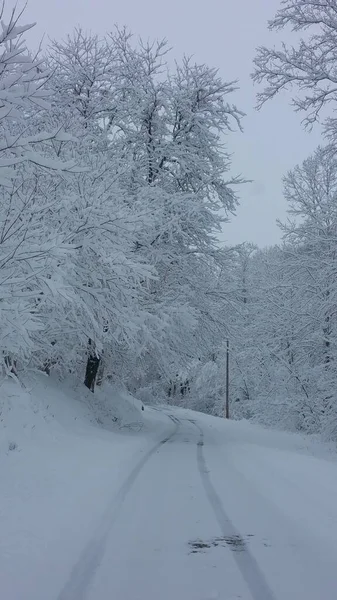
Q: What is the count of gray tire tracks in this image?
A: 2